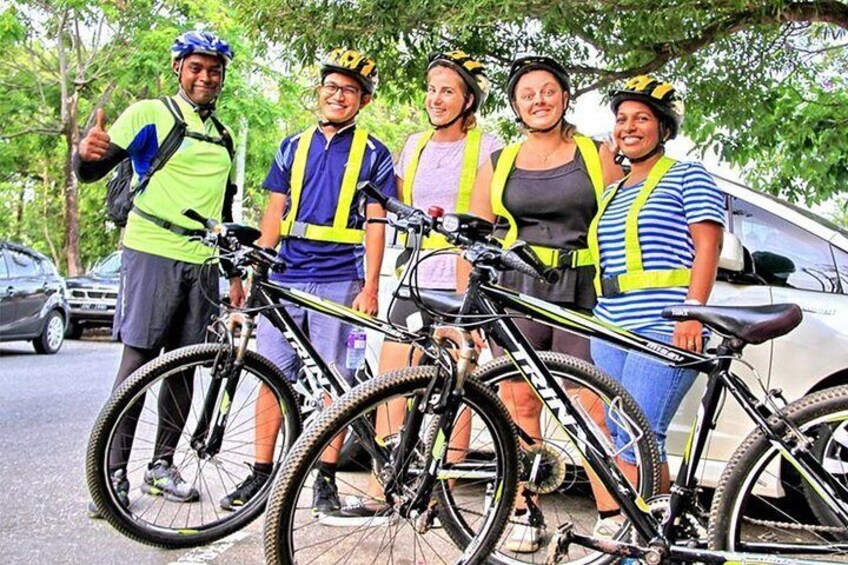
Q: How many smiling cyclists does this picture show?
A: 5